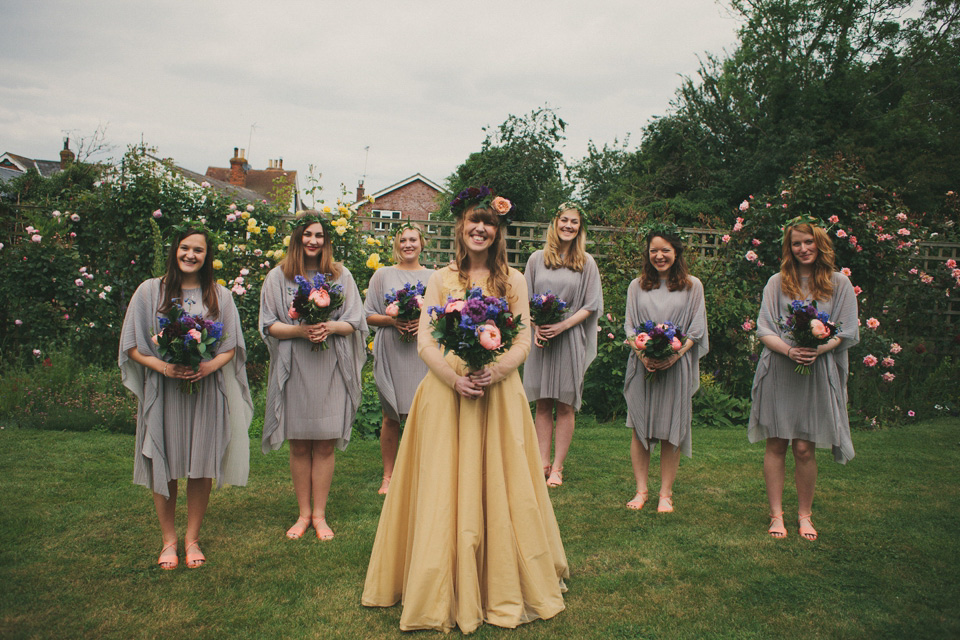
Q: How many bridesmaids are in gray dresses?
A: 6